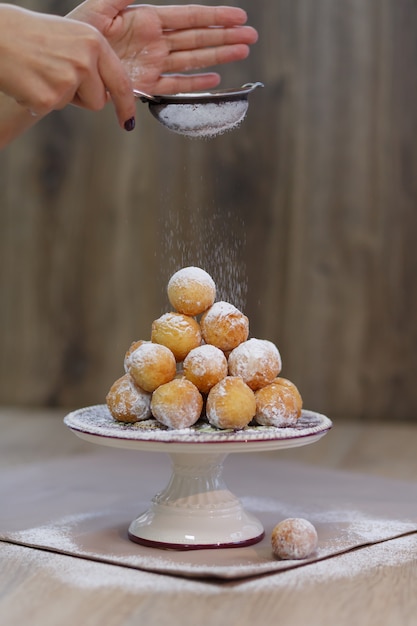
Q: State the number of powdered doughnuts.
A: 12